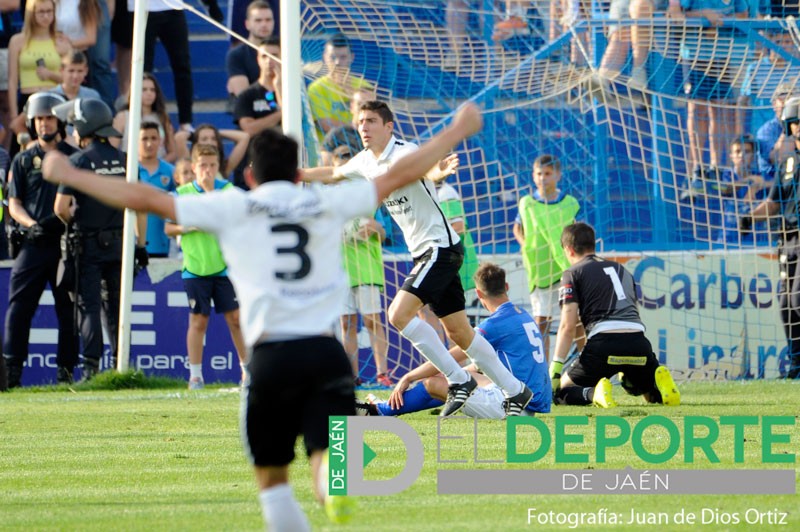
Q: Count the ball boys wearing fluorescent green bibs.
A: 4